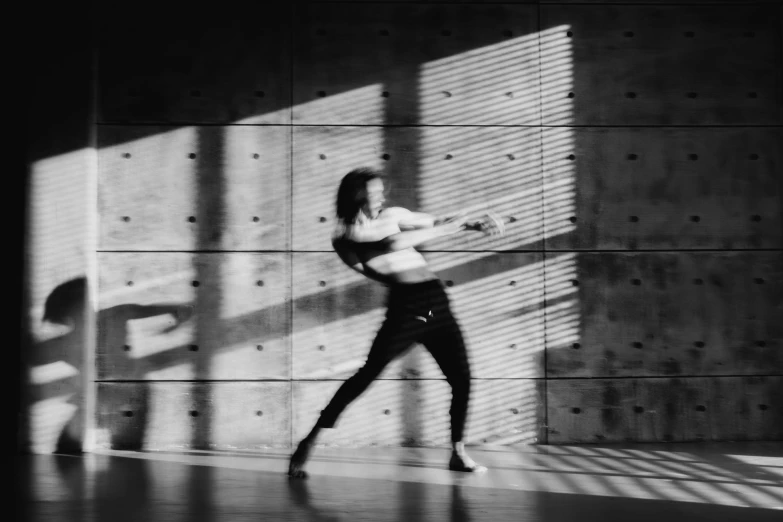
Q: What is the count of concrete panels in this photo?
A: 12